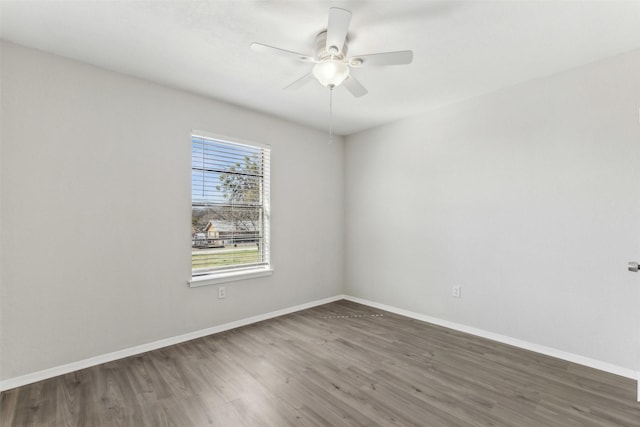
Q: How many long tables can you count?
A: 0